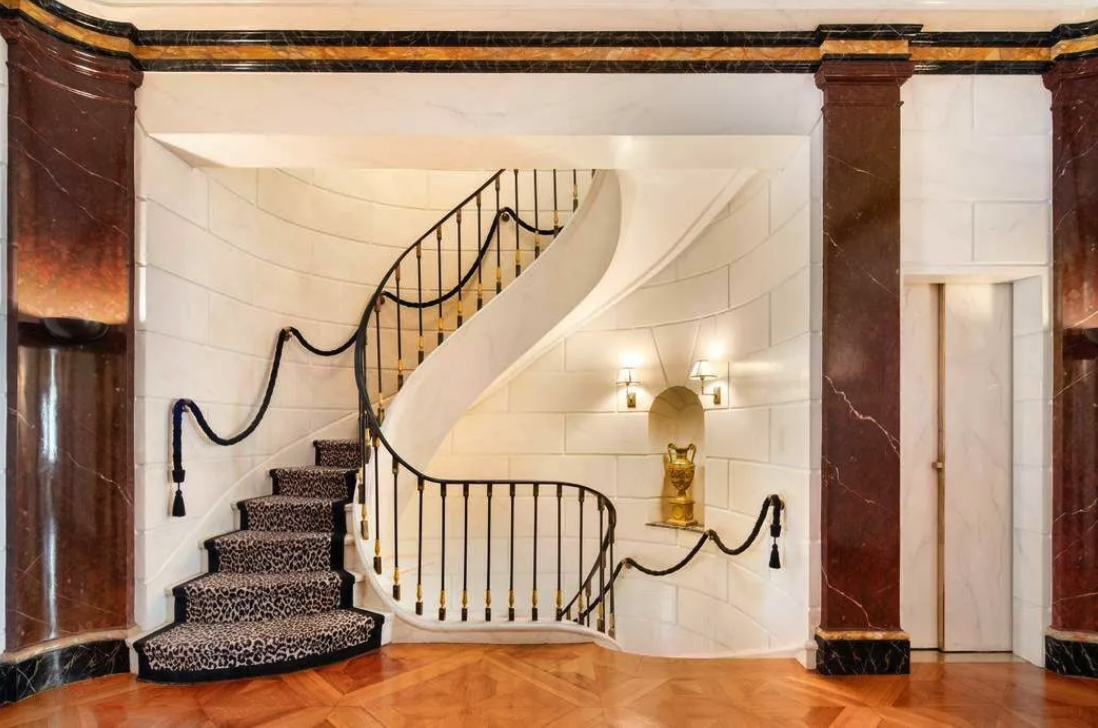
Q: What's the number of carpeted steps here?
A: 6